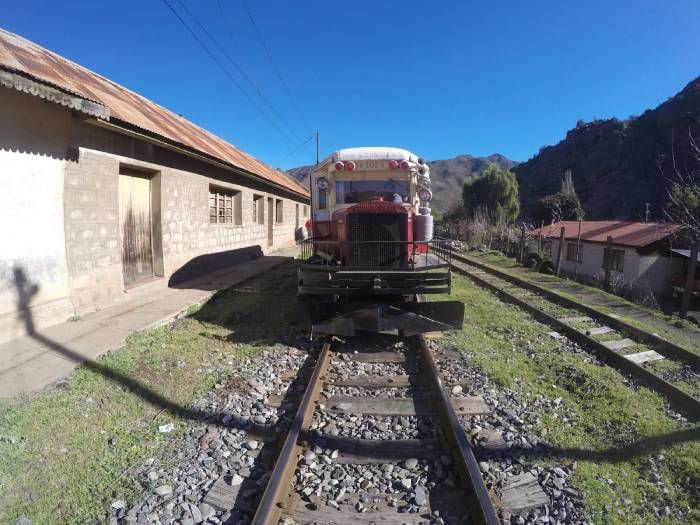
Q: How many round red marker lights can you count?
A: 4